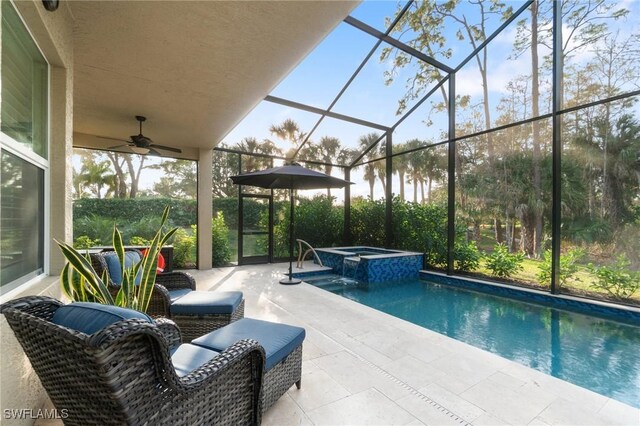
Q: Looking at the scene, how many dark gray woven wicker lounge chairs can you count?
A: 2